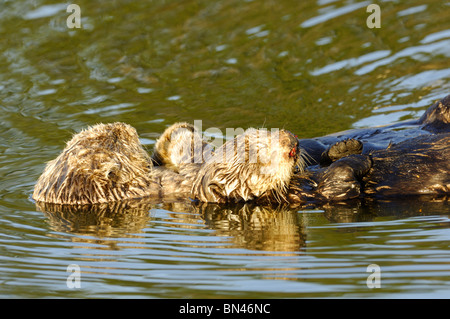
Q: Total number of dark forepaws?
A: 2